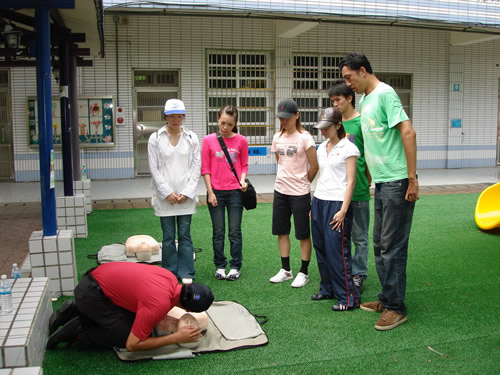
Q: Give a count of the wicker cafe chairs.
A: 0